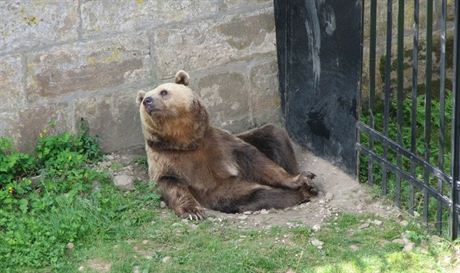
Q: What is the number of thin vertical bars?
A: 6